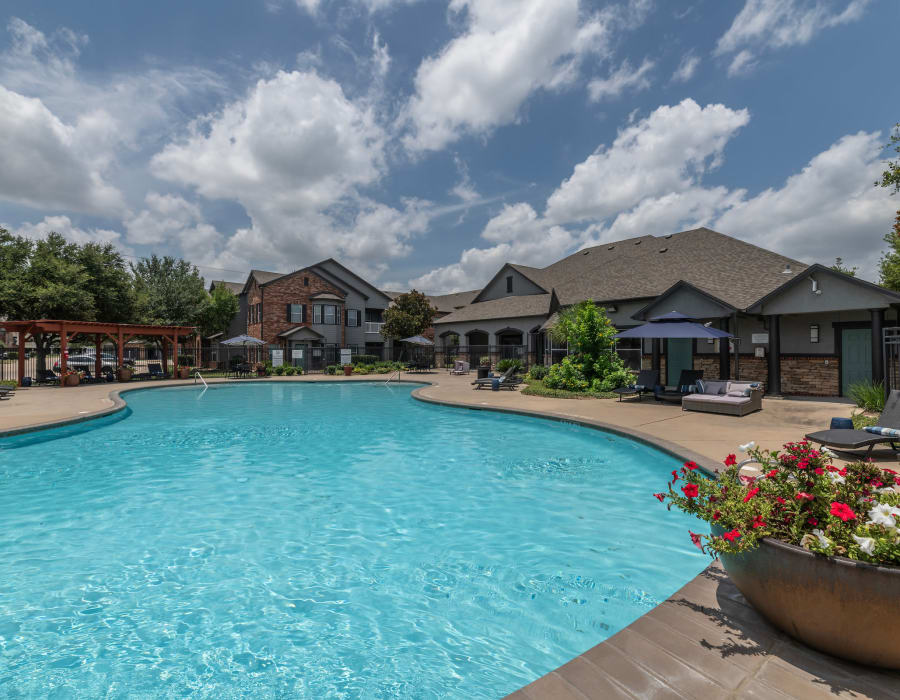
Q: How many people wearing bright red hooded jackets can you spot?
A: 0